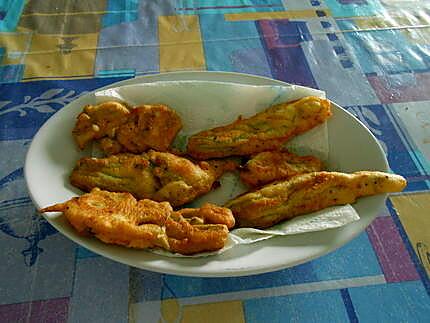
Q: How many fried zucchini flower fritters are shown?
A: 6